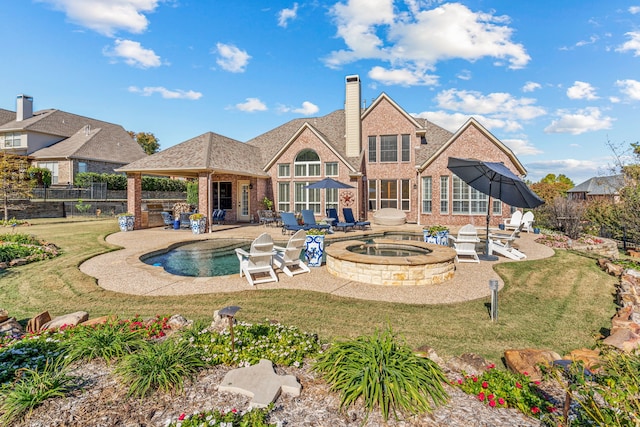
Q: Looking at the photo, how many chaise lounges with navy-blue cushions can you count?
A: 4